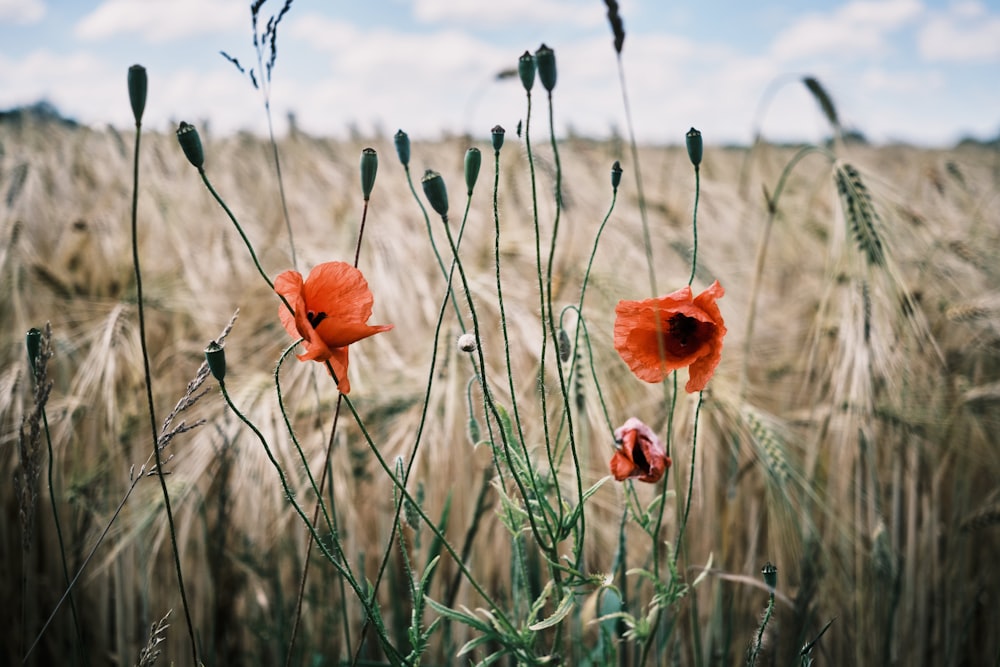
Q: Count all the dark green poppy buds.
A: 14